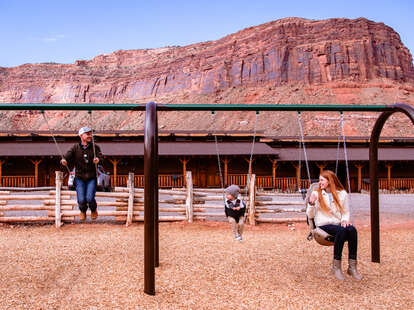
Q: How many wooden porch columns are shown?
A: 11